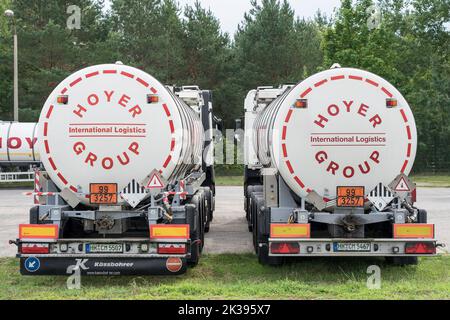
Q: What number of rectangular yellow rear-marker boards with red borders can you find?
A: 4